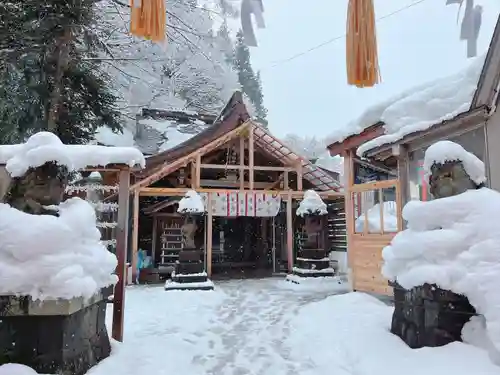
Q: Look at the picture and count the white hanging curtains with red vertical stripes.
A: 1